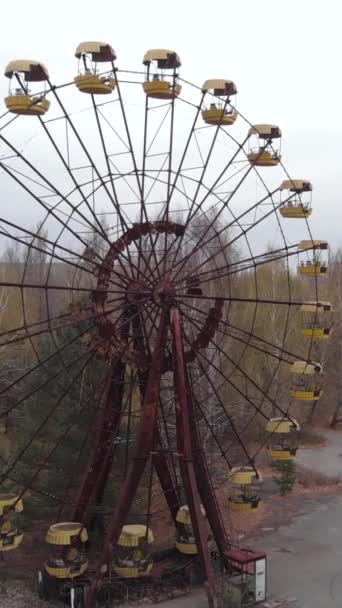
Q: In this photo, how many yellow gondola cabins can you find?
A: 15